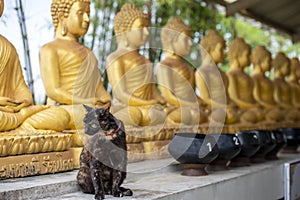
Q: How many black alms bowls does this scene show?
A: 6